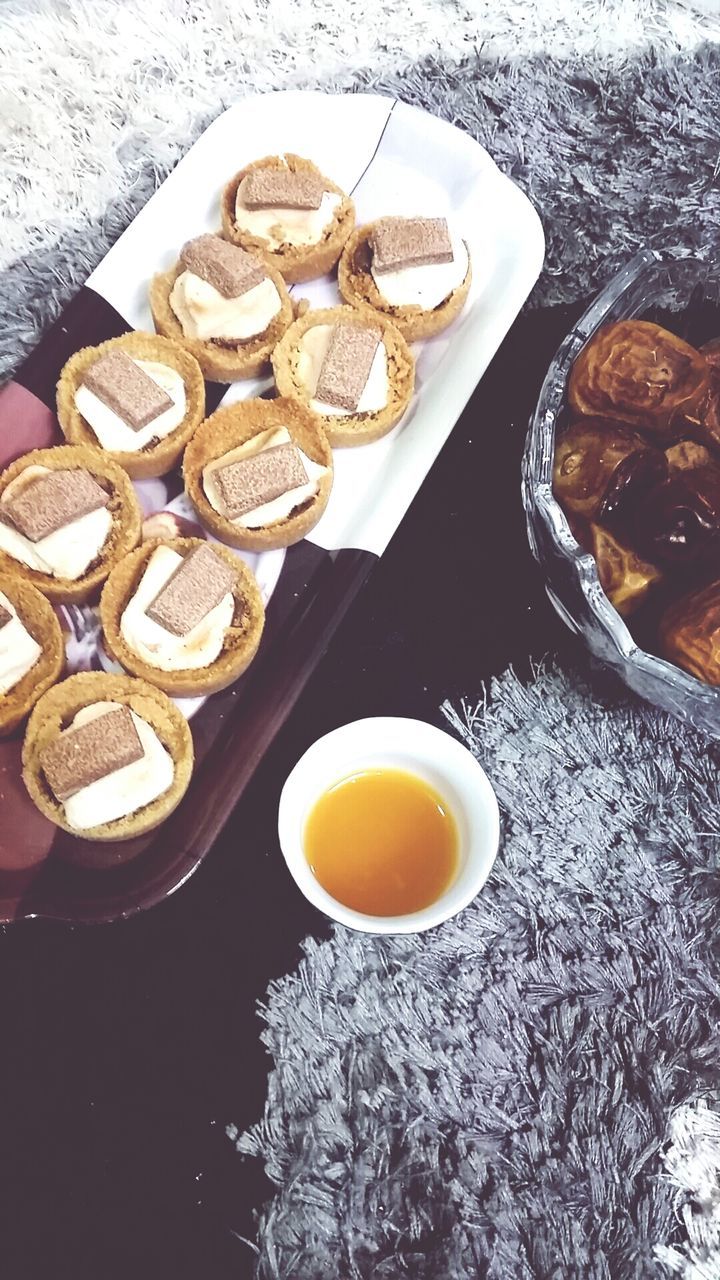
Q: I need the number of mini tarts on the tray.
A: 10